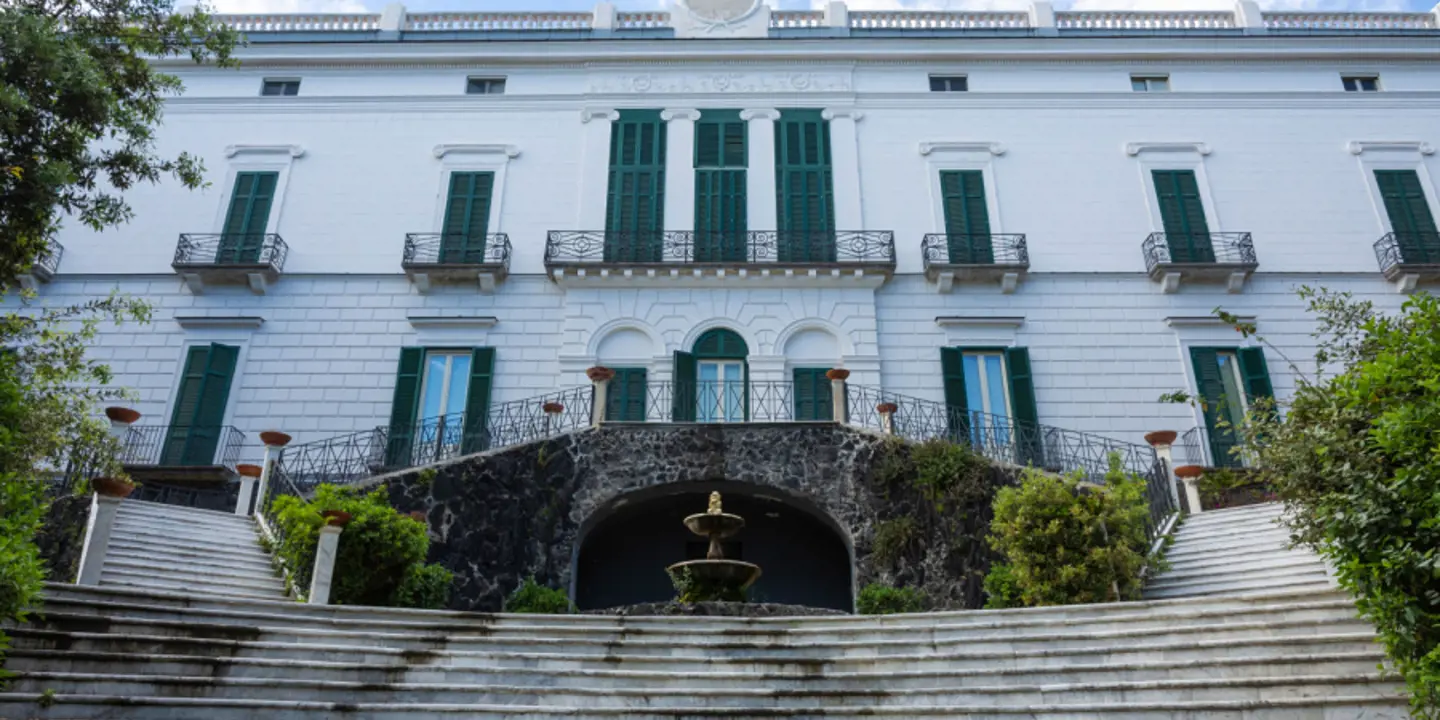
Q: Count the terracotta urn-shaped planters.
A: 11